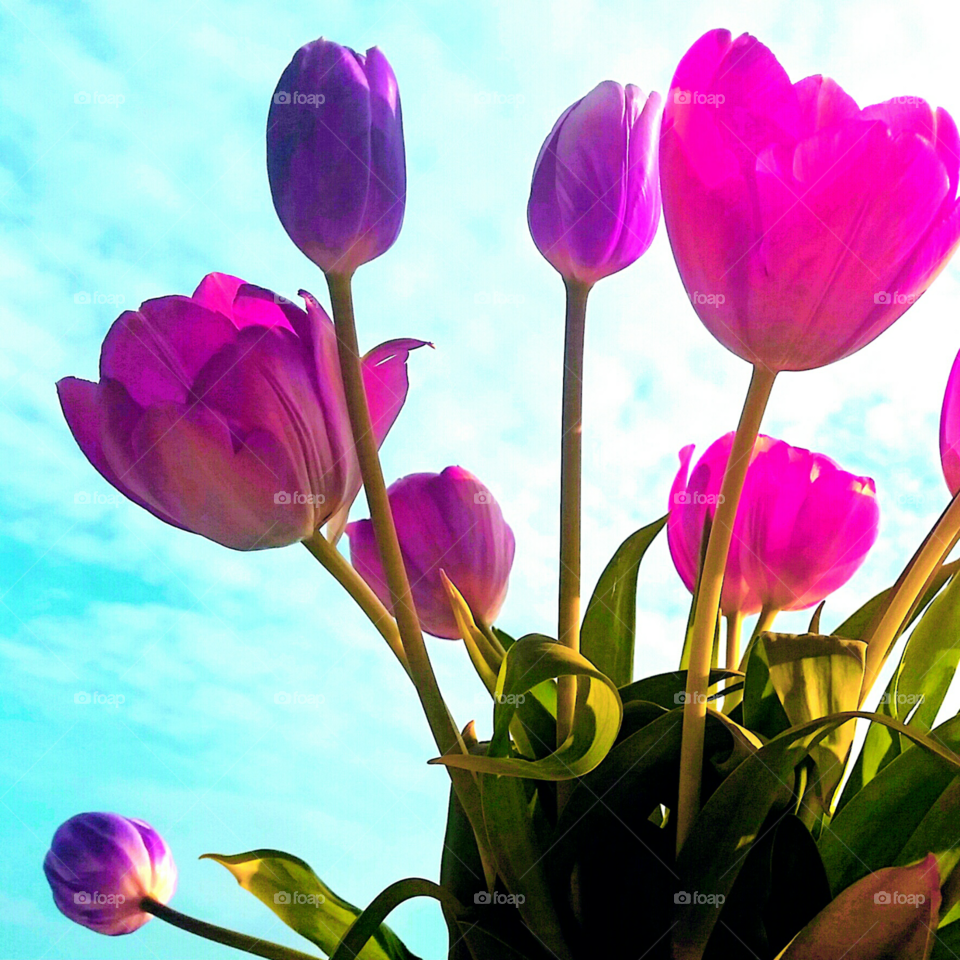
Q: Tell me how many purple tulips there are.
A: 3